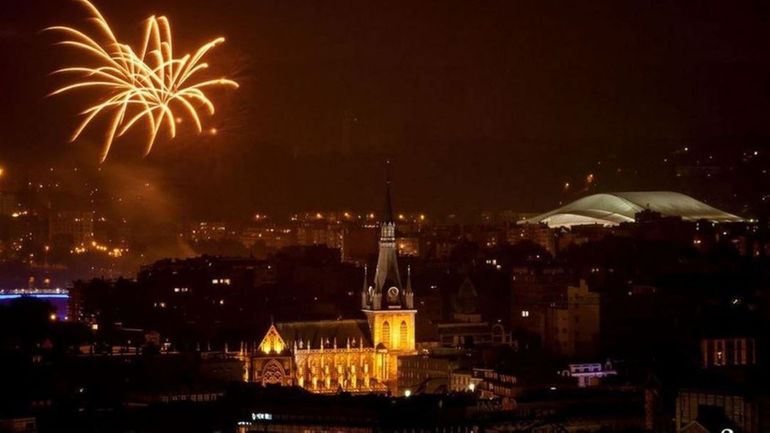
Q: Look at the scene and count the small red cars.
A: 0